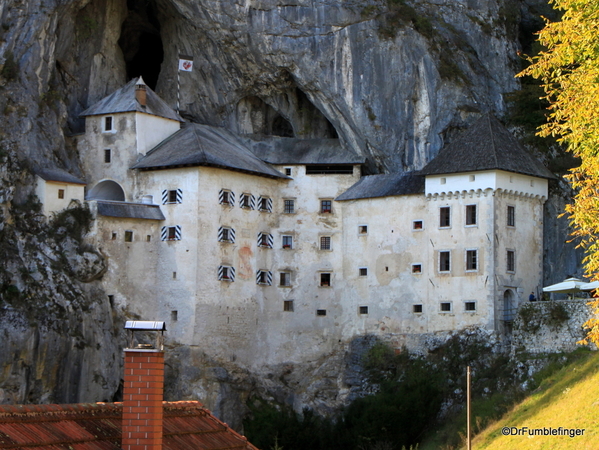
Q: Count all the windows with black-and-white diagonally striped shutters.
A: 9